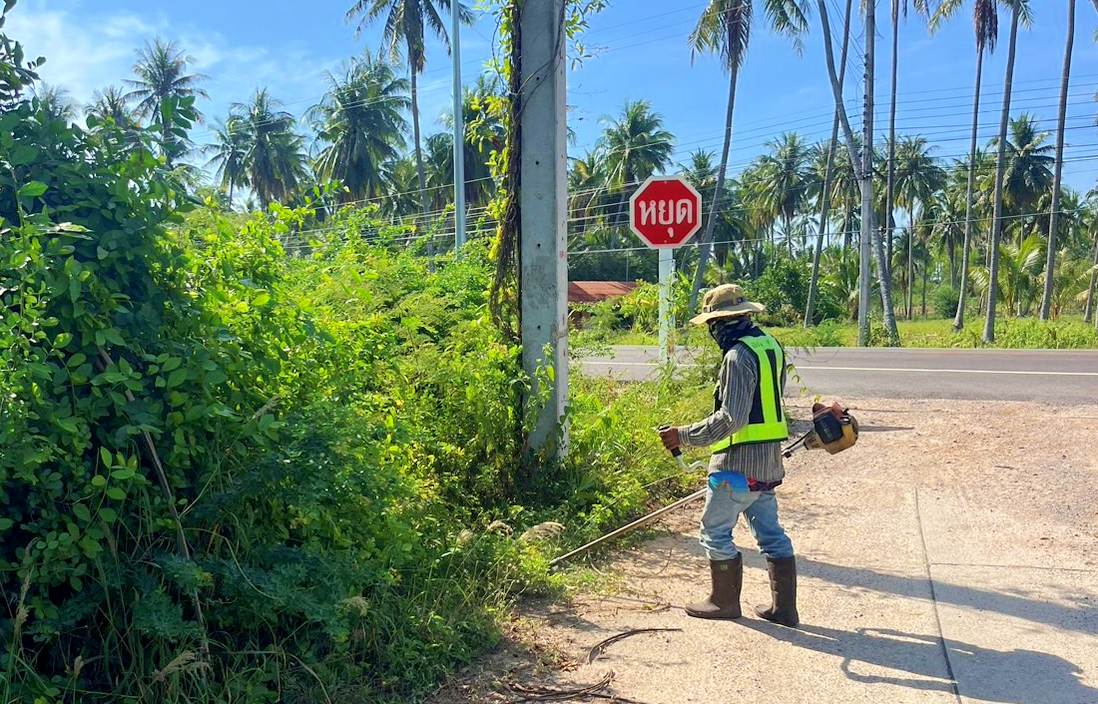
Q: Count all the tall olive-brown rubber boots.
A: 2